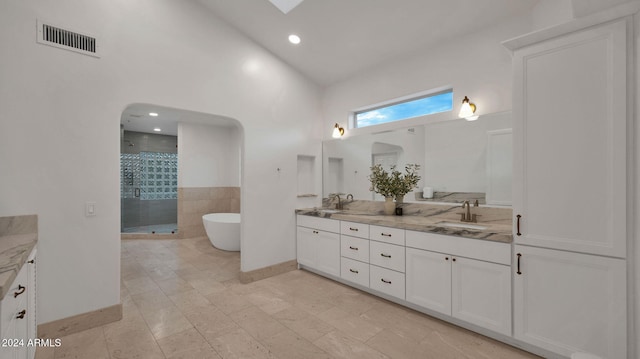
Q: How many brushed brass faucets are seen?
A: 2